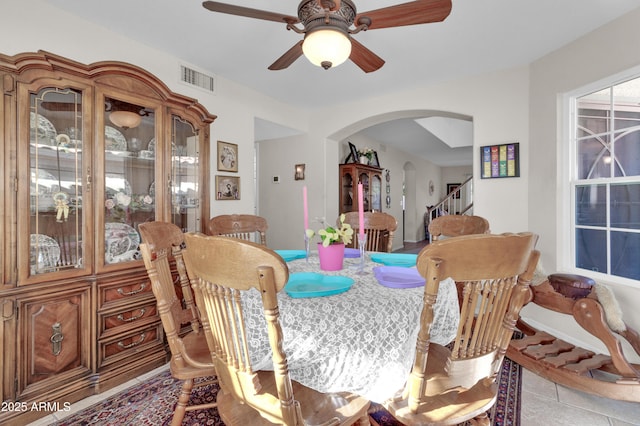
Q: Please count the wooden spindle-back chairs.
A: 6